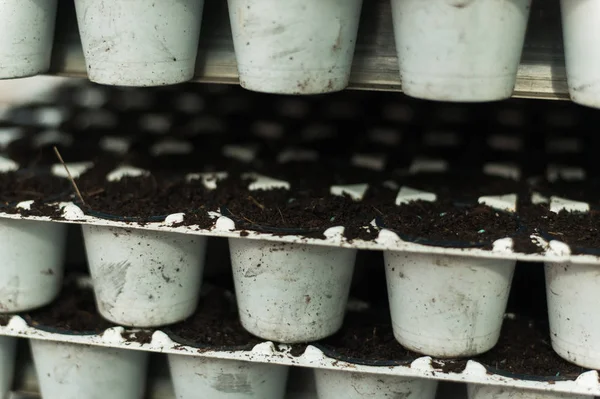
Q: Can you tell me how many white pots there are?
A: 15